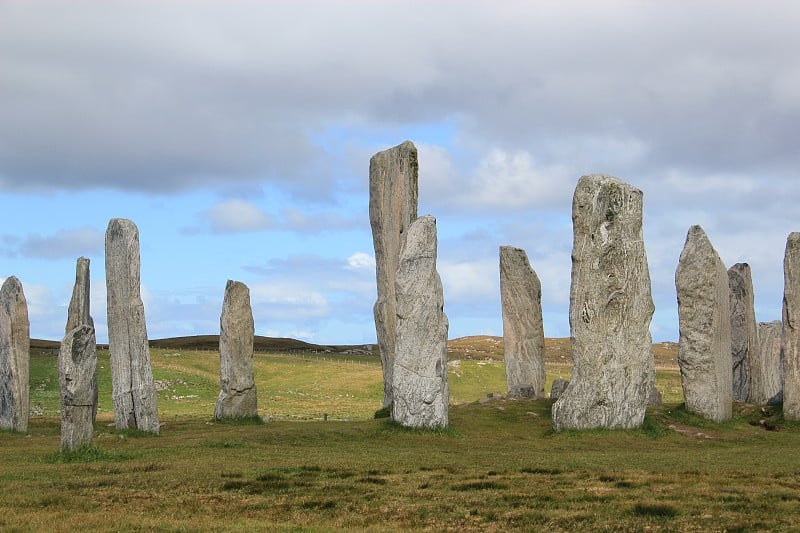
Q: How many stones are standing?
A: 13